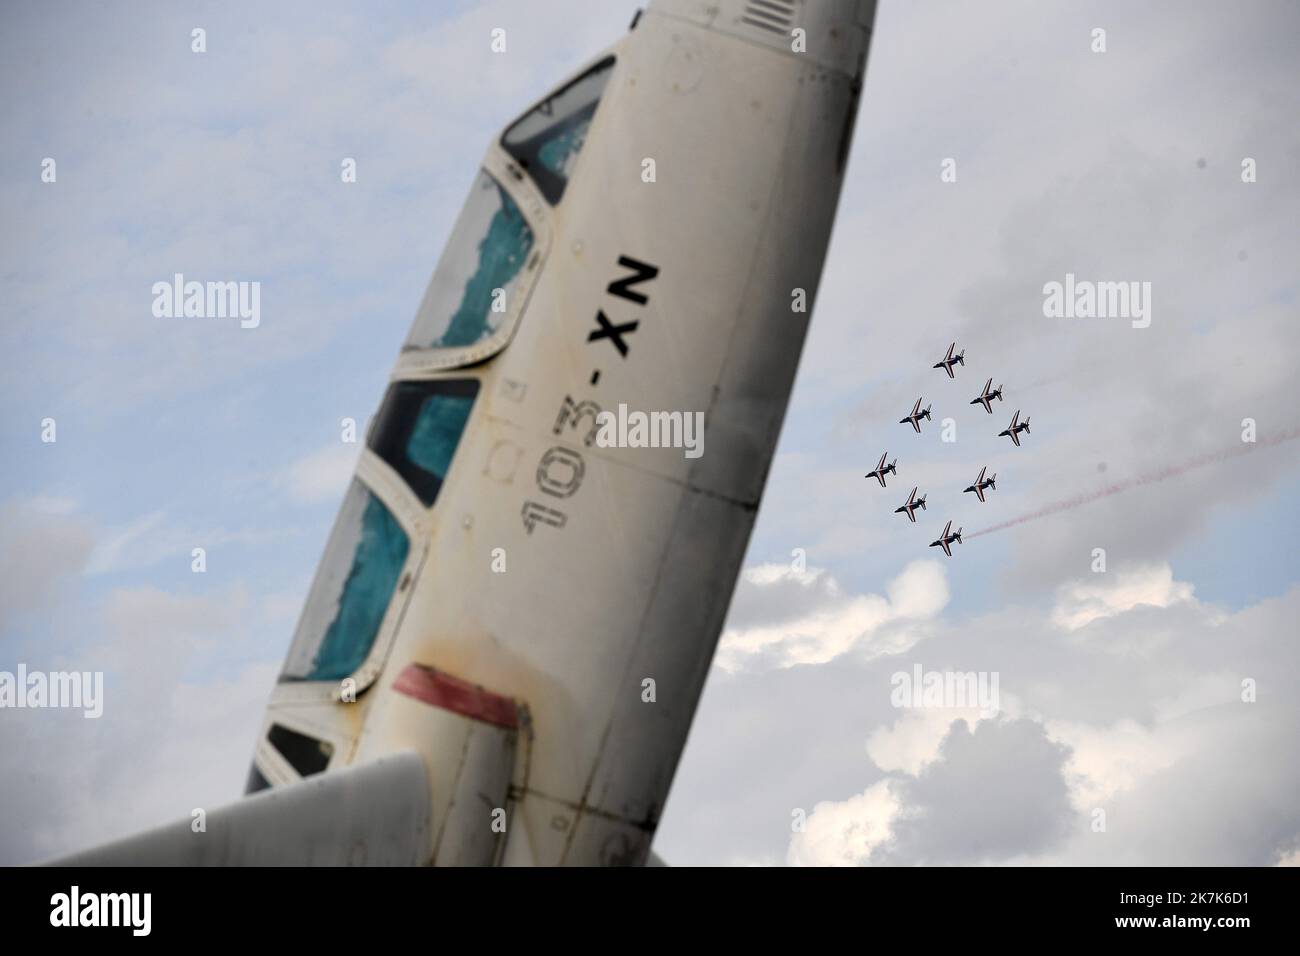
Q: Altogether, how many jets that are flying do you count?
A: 8